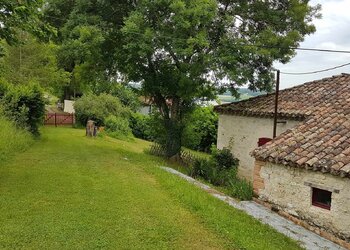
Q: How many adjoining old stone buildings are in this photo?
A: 2